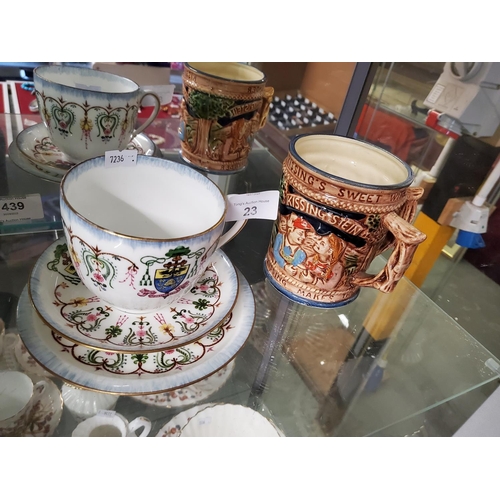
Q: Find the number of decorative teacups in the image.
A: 2